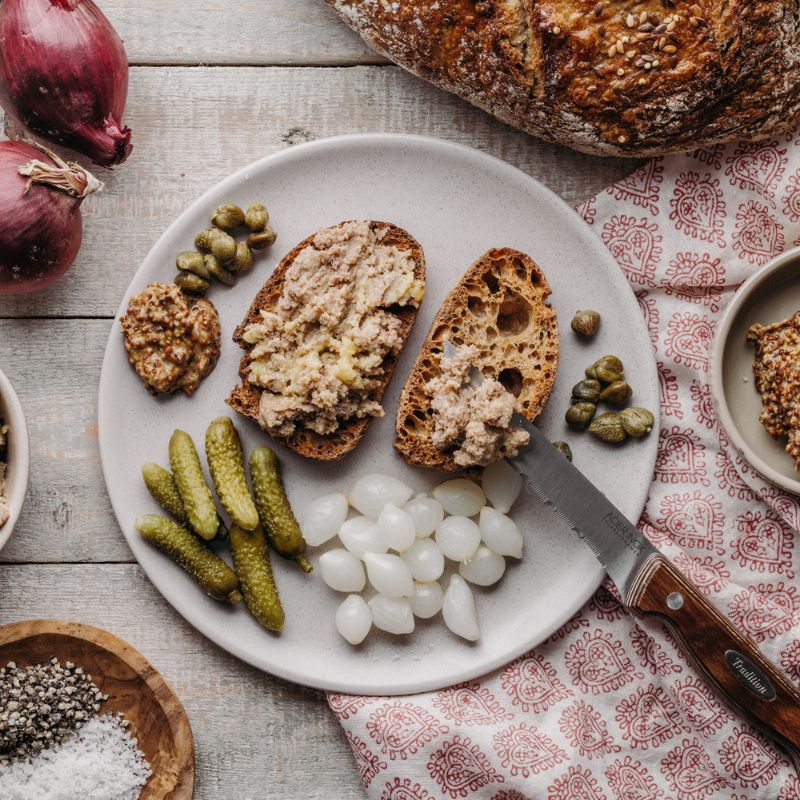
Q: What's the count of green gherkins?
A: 6